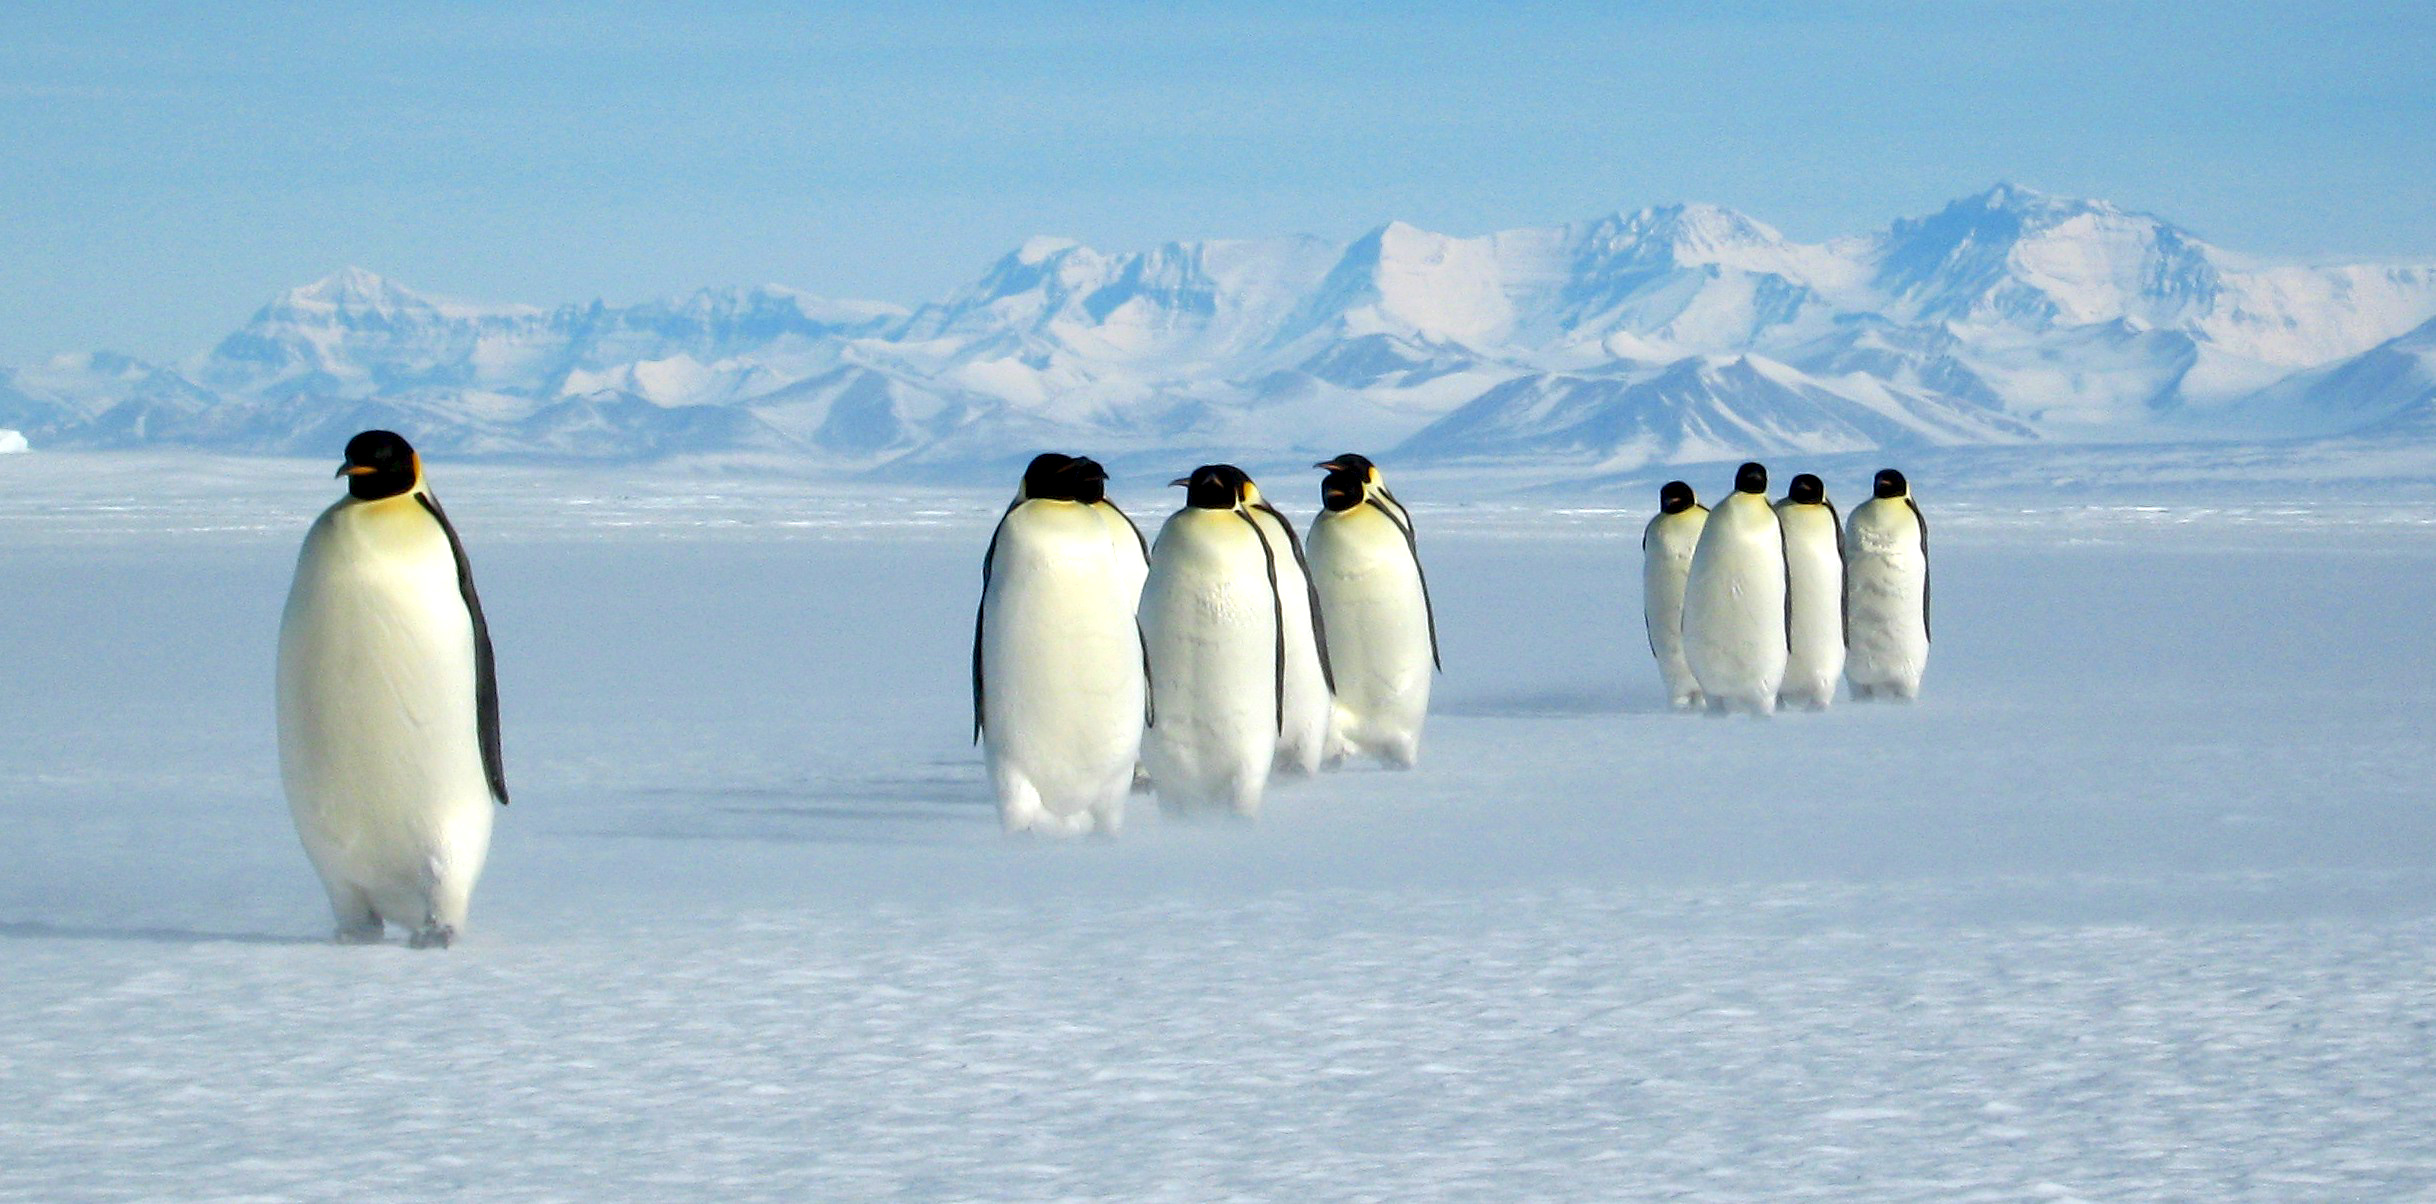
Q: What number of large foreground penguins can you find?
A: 1